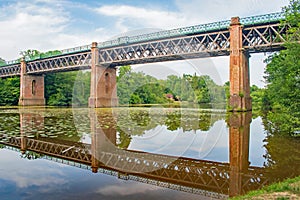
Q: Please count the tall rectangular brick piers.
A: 3